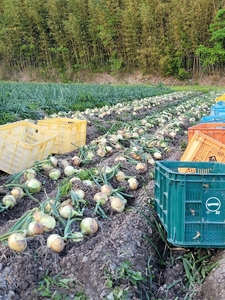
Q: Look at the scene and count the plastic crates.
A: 8